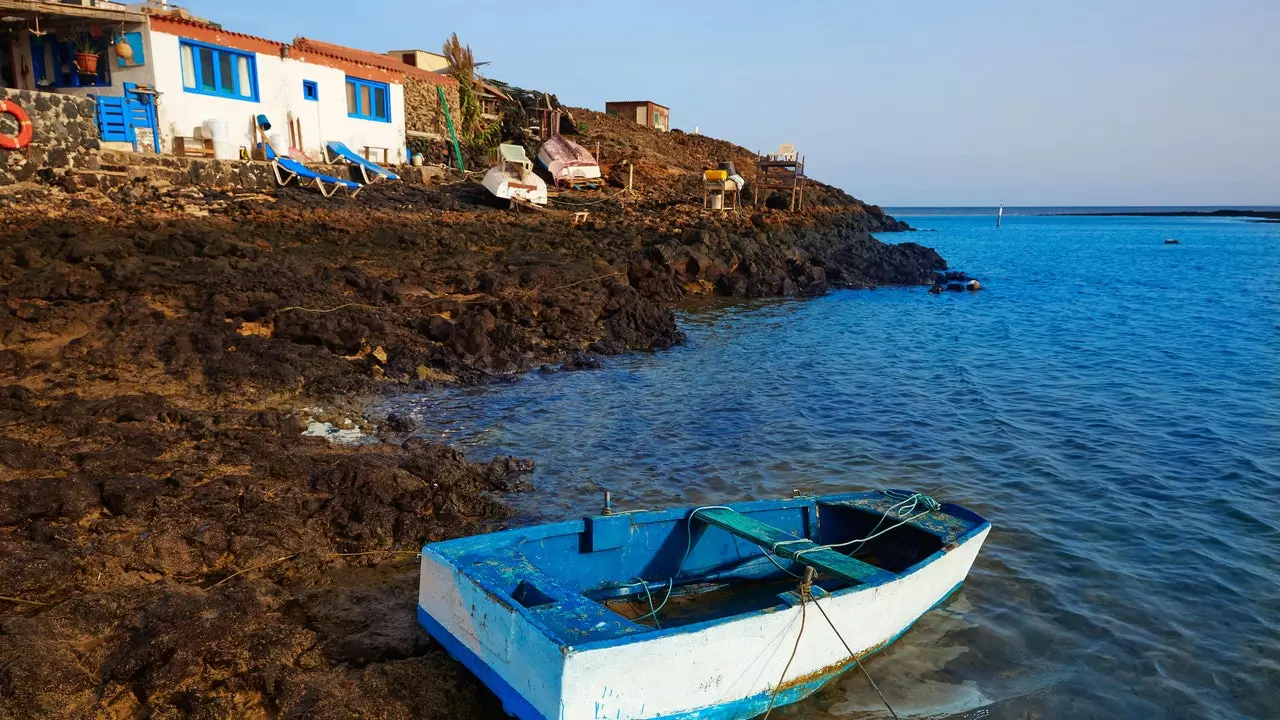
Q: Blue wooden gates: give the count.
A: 1